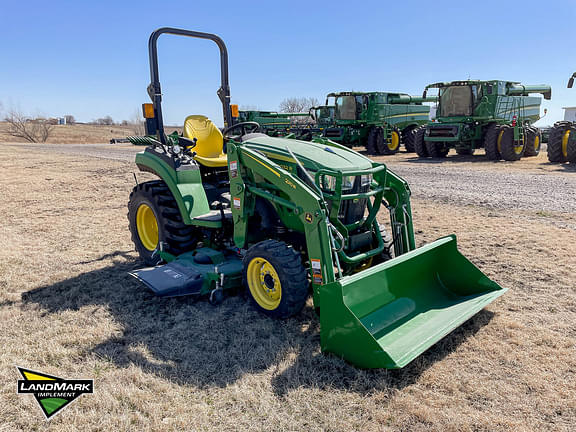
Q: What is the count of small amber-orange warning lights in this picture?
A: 2